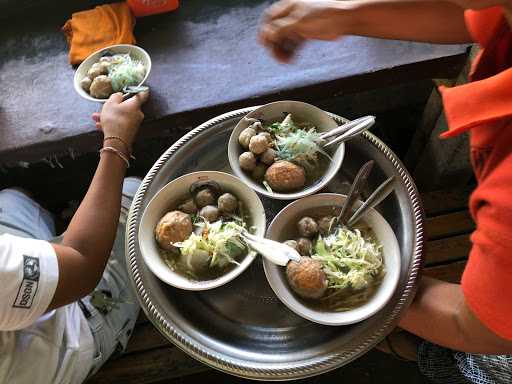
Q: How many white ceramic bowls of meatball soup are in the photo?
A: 4